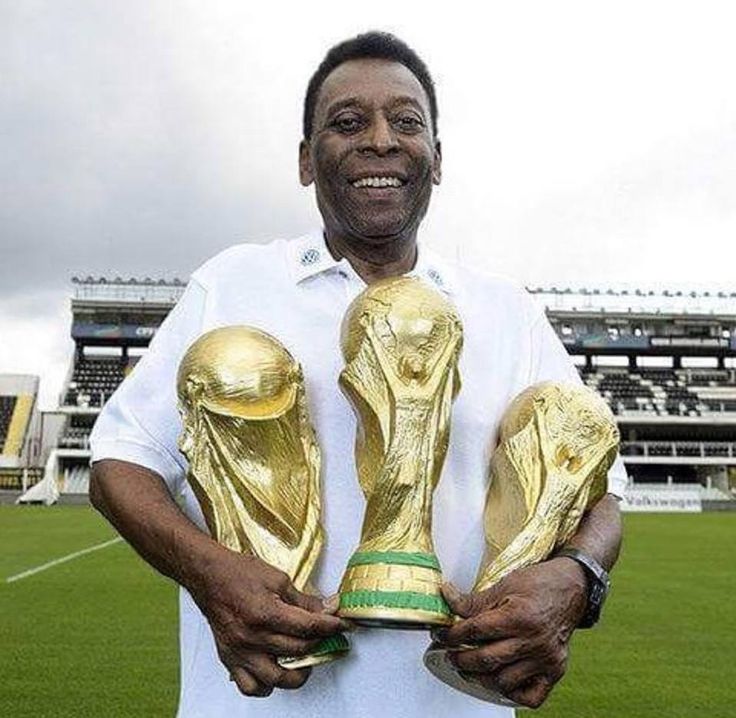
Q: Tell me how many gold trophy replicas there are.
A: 3